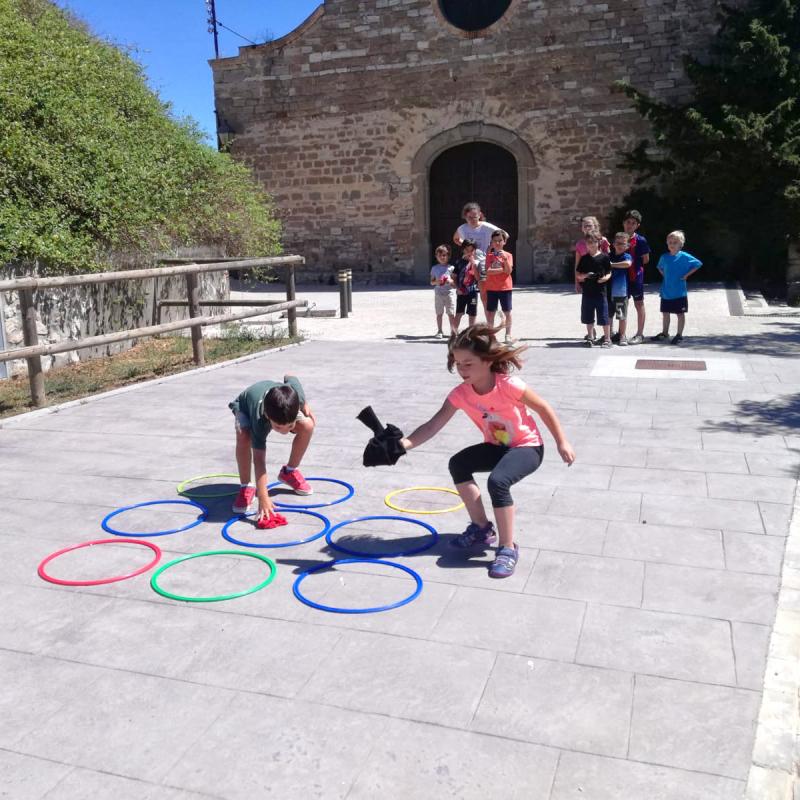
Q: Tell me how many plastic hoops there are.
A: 9